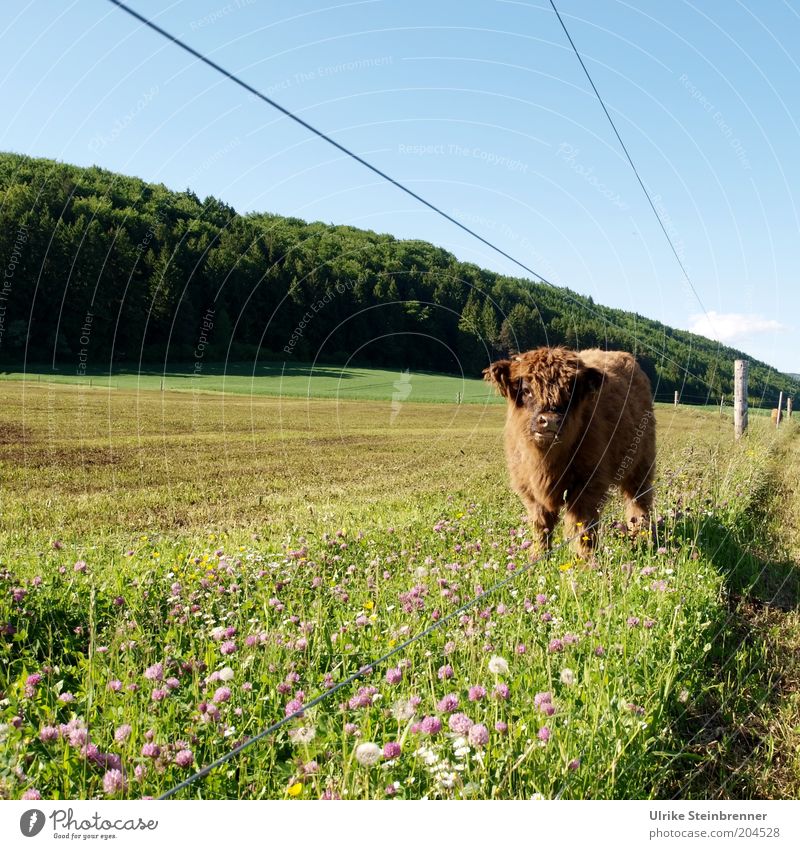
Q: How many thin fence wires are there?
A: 3